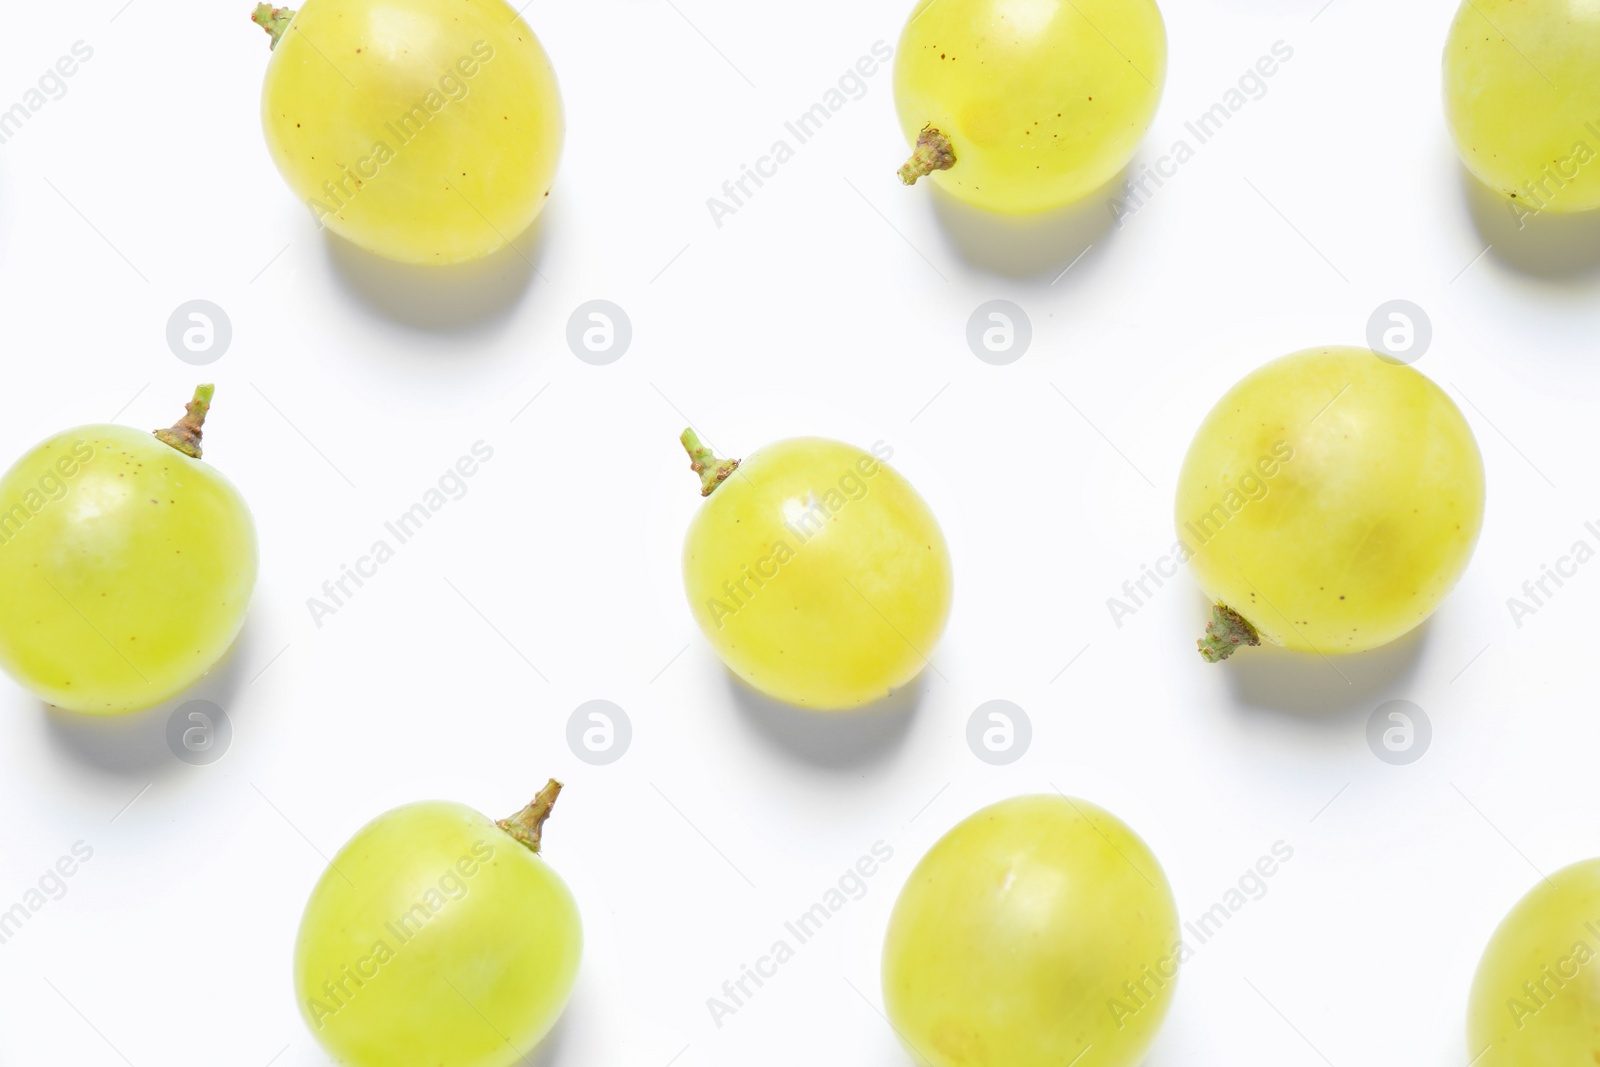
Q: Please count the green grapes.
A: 9